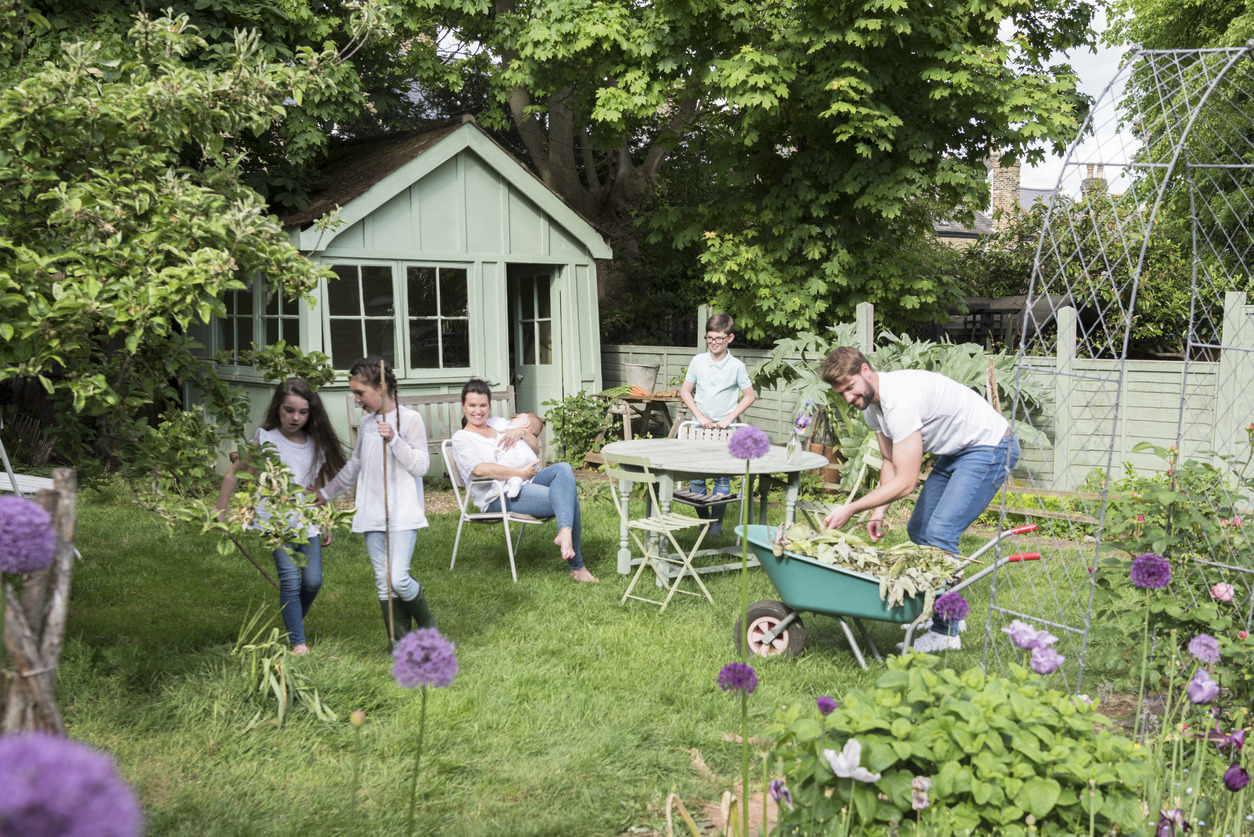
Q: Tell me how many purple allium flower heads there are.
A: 9